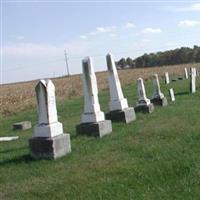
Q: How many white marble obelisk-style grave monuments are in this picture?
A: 5